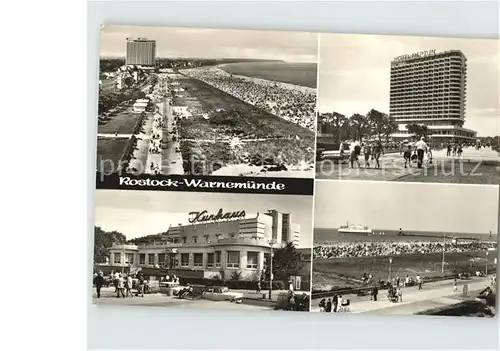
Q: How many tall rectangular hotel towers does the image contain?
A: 2